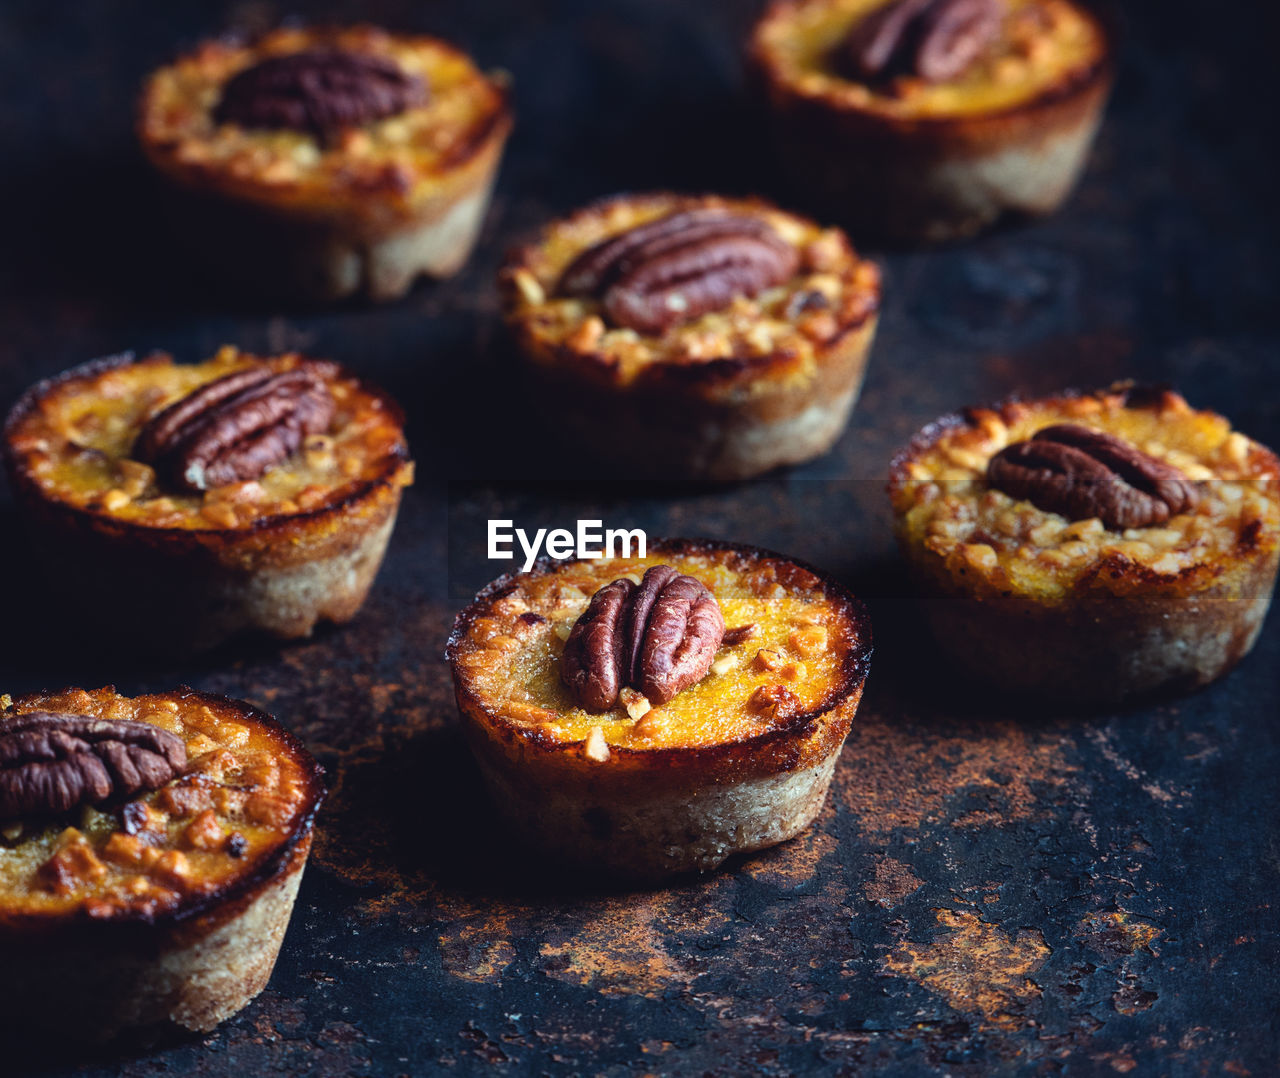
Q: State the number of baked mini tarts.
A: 7